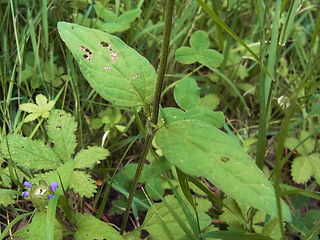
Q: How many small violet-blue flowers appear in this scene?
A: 4